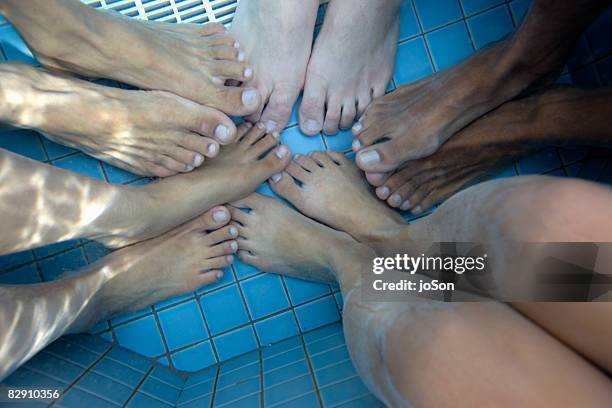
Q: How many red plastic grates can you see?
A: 0